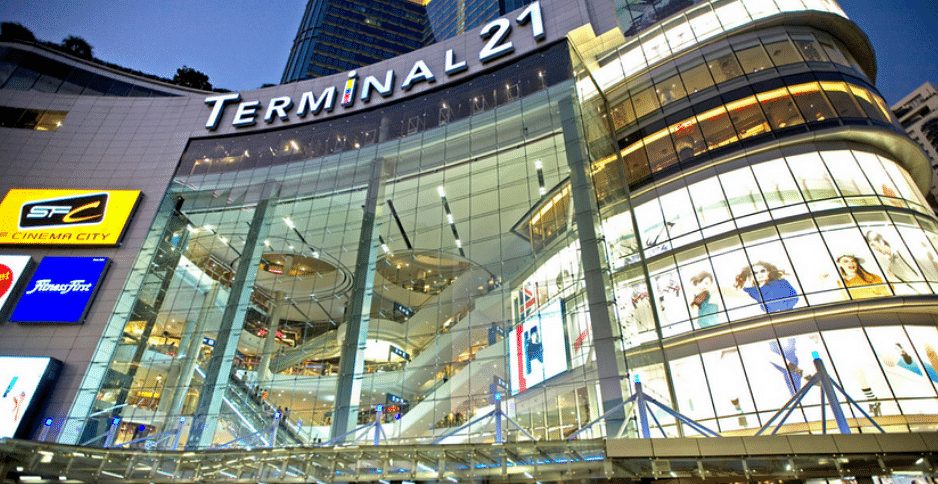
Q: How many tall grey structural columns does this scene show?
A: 3